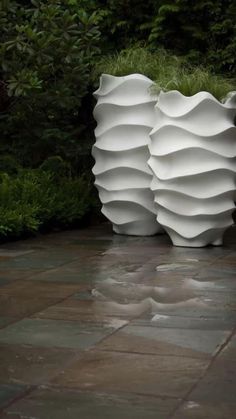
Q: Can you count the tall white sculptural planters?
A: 2